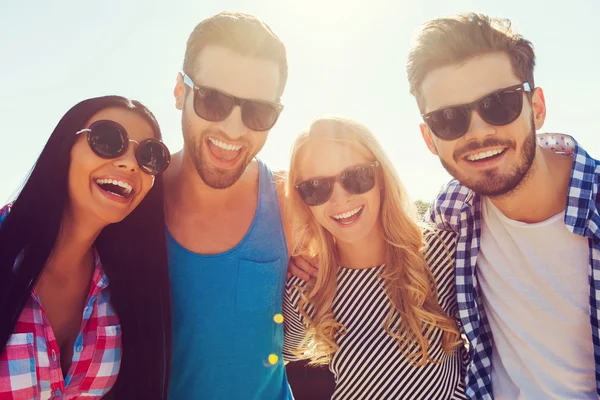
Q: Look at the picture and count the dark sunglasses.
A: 4